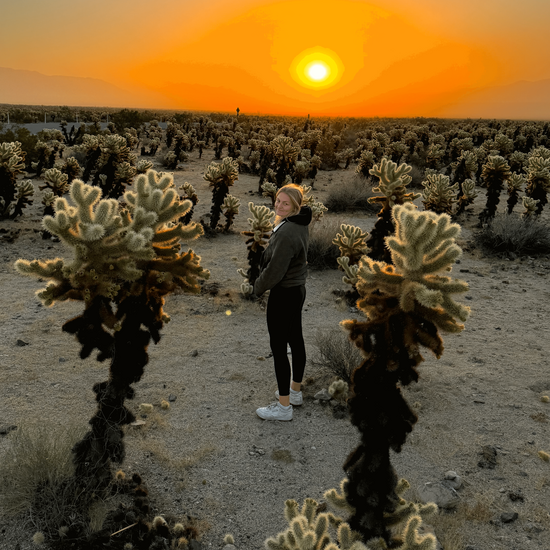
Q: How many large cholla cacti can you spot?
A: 2